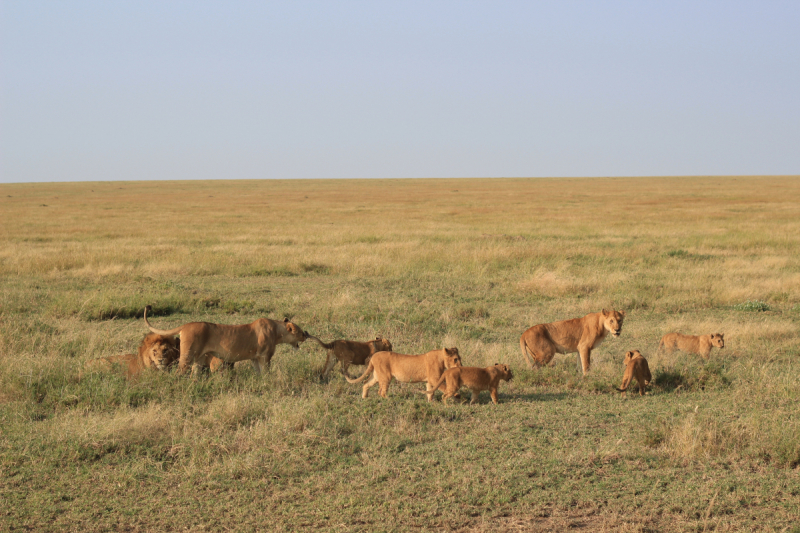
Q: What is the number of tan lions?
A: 8